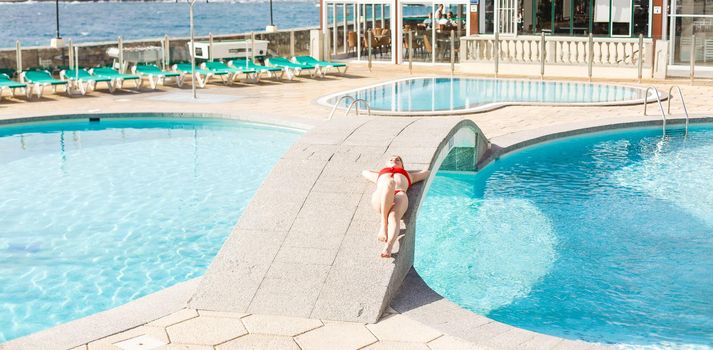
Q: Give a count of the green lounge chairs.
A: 10